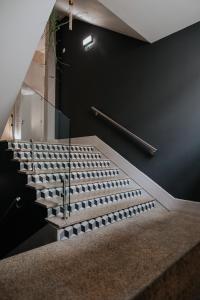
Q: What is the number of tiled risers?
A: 7